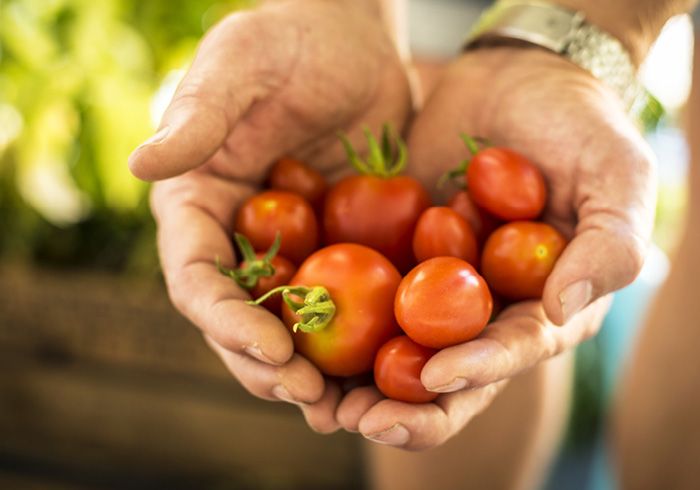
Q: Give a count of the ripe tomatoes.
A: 11